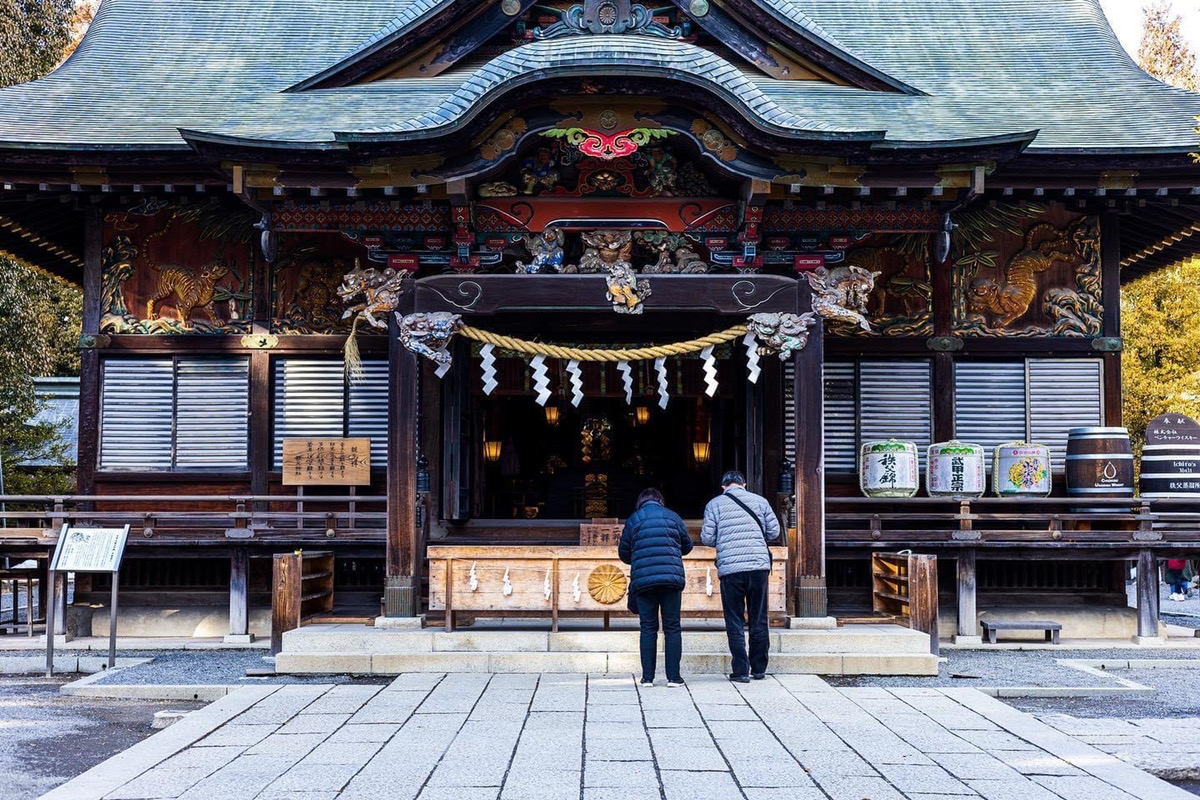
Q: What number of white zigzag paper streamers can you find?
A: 13